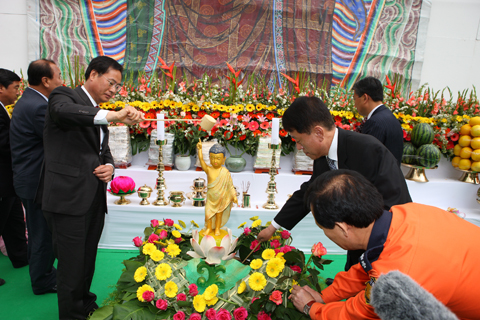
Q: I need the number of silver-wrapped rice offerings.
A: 5